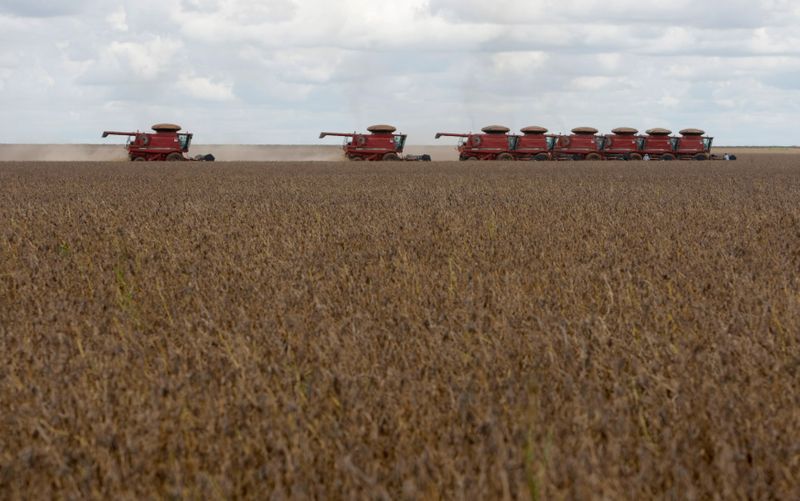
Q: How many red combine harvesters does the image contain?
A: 8